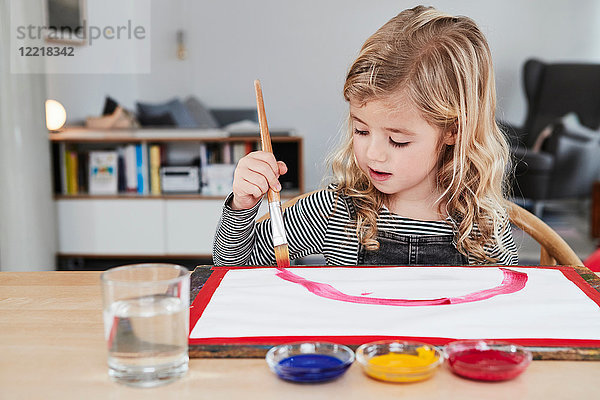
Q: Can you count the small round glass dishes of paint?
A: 3